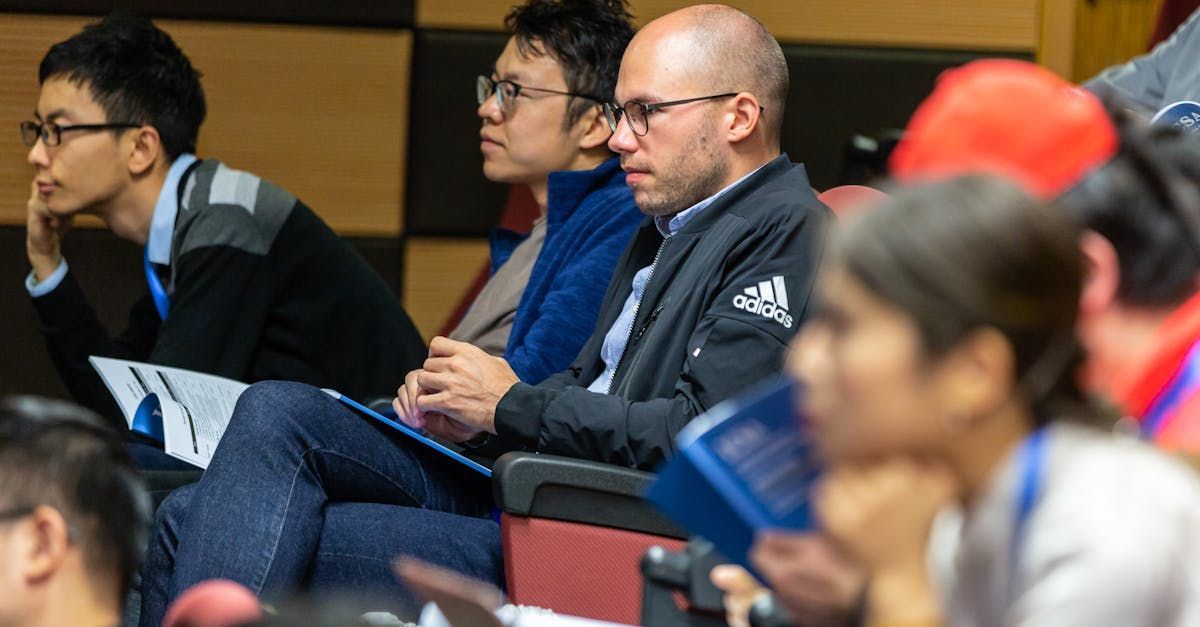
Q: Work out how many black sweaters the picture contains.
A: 1